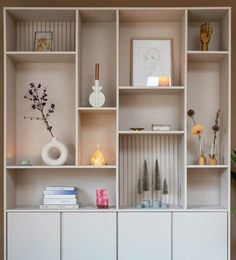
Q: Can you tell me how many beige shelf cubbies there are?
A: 11